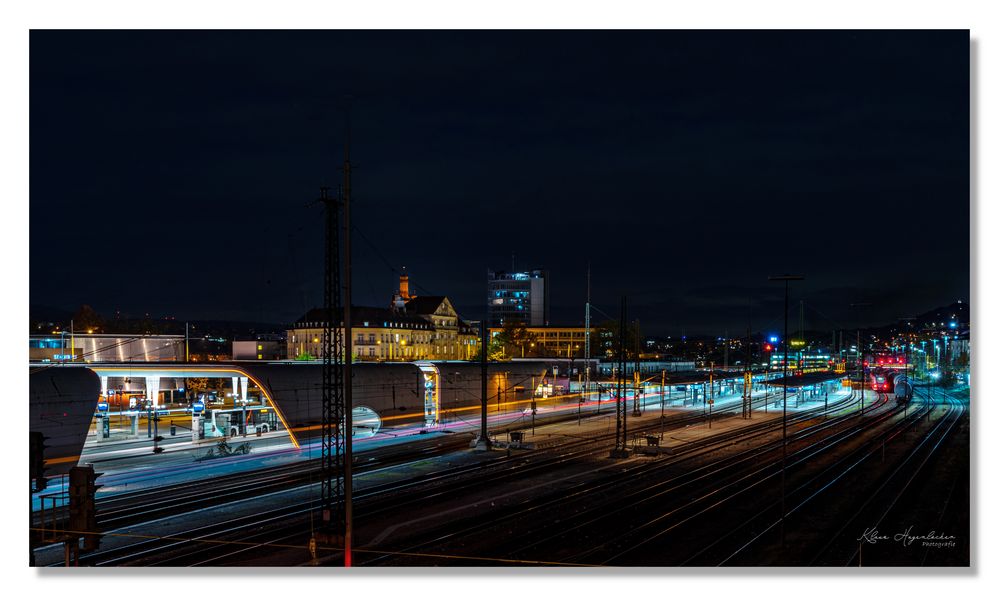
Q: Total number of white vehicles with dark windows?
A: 1